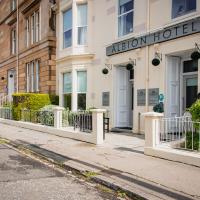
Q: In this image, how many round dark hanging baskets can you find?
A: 4